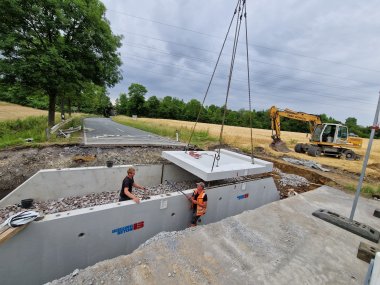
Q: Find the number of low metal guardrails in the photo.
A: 1